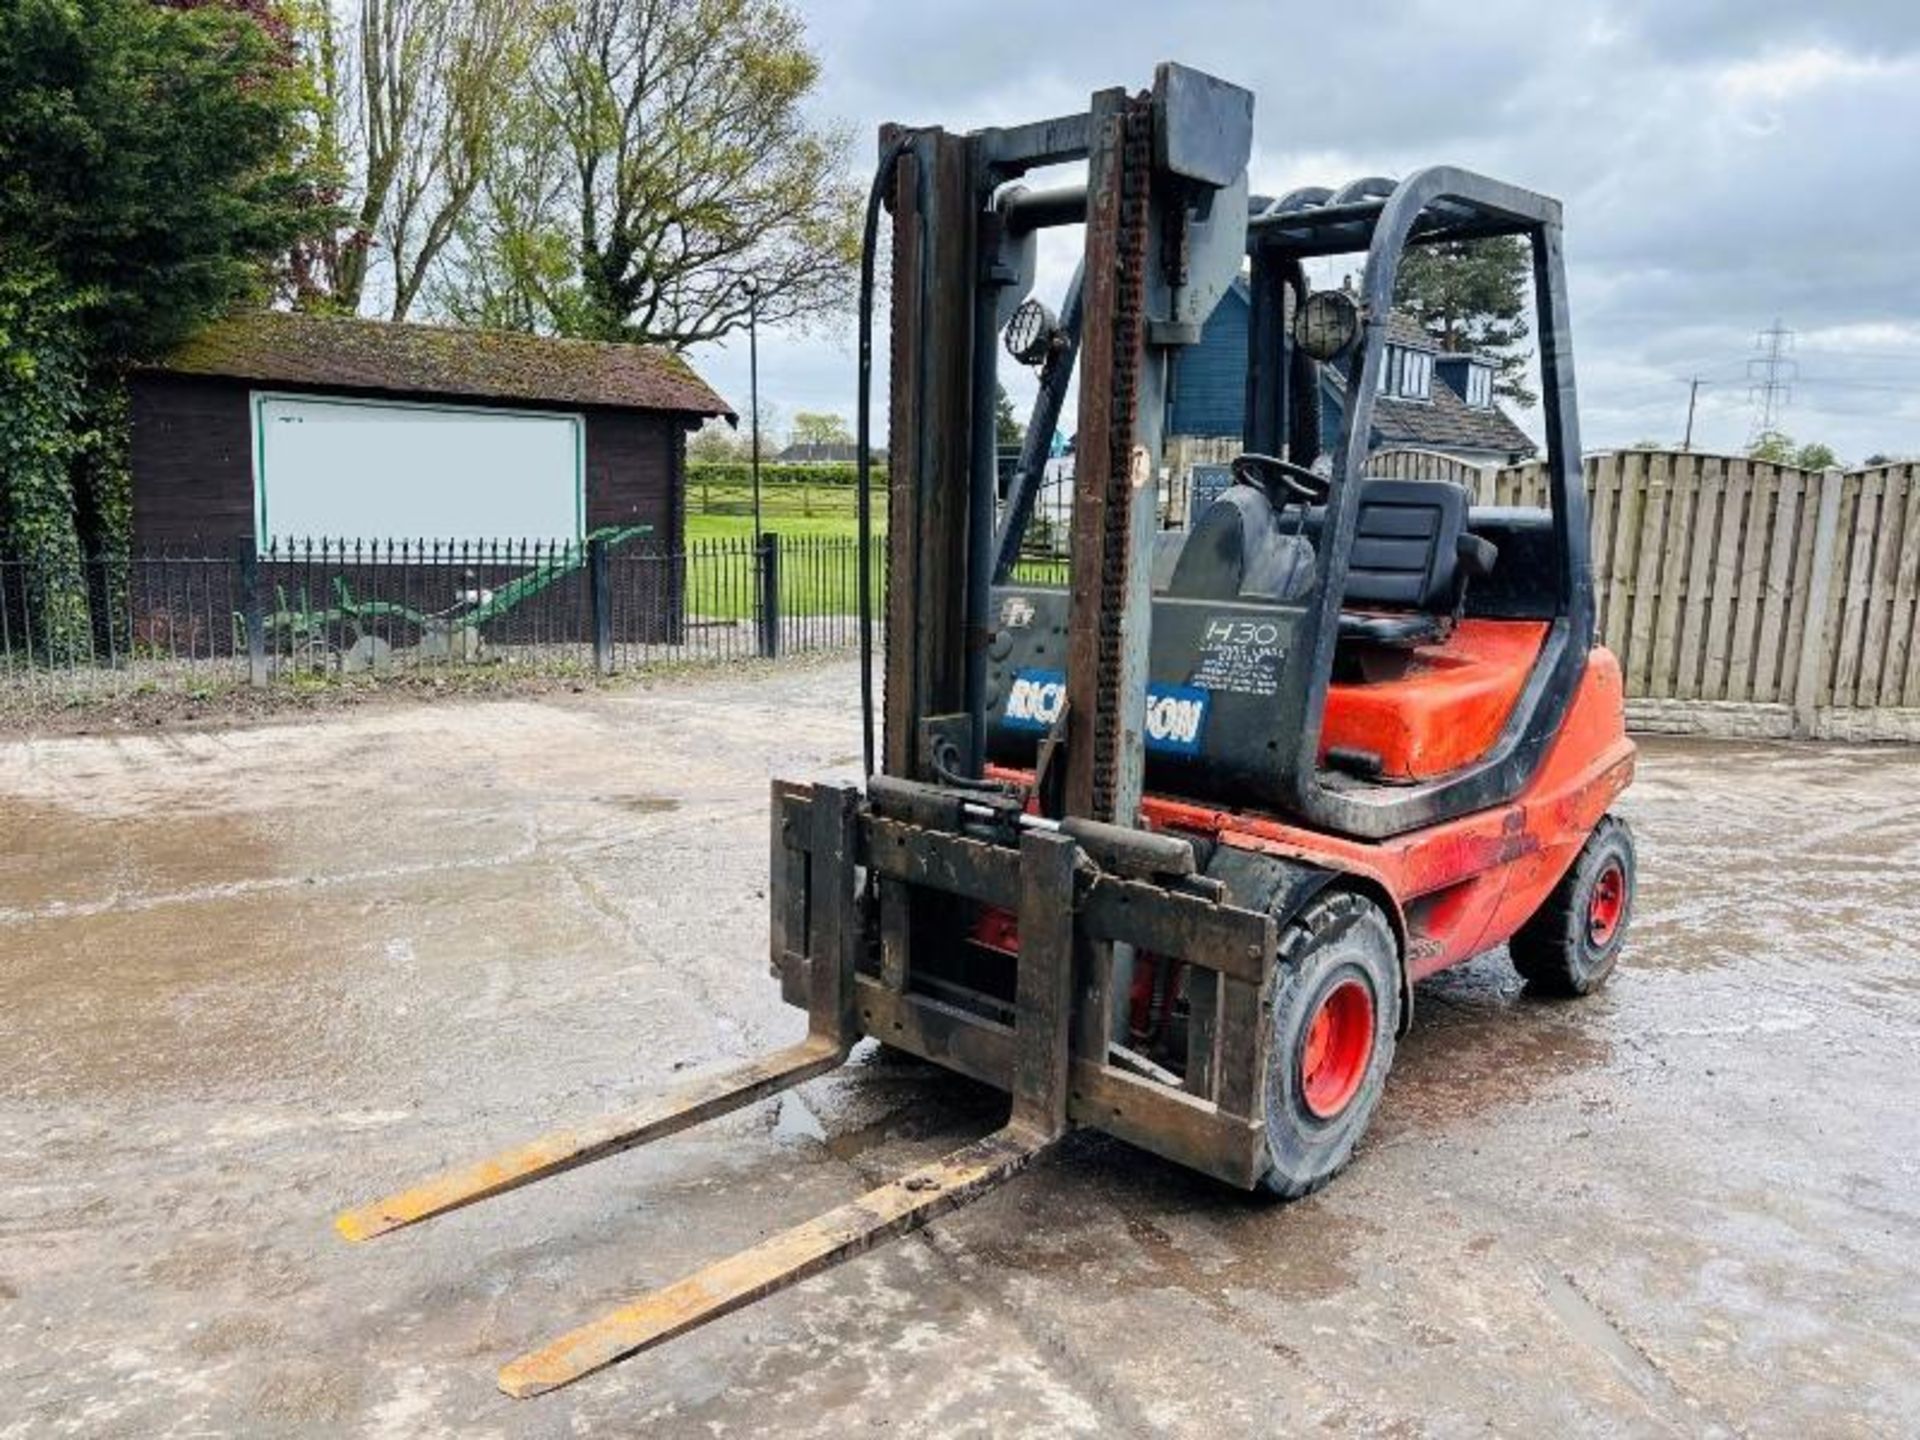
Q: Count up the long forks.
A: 2